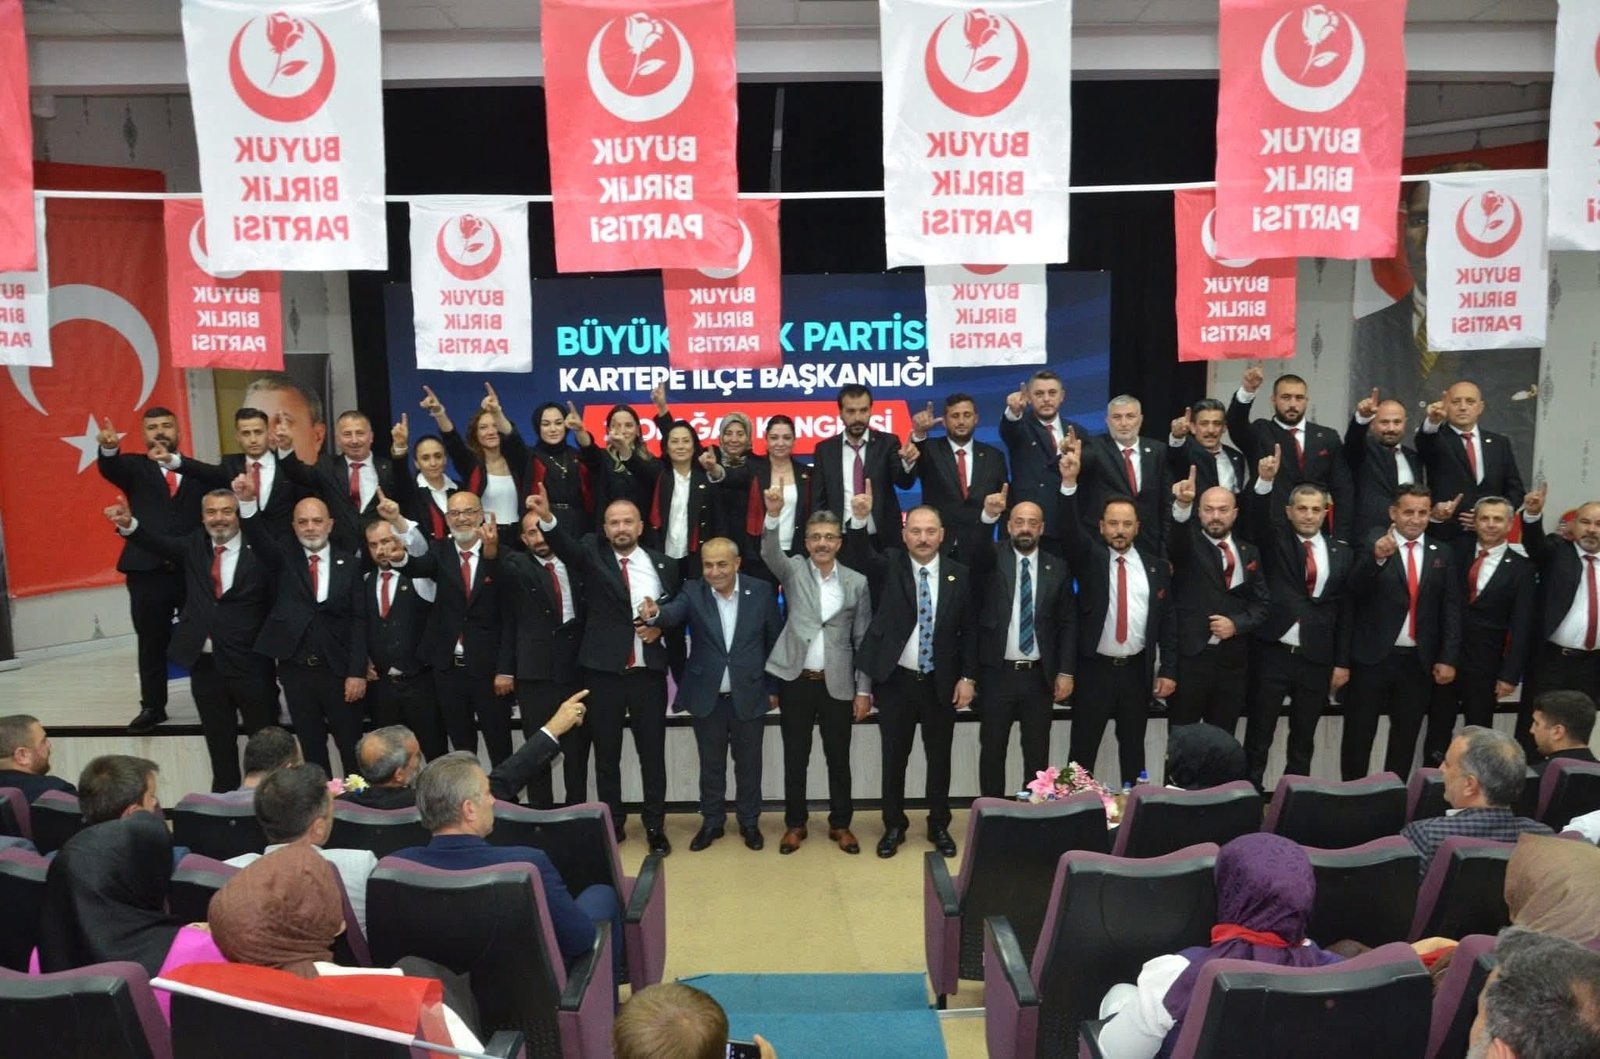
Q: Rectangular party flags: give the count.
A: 13